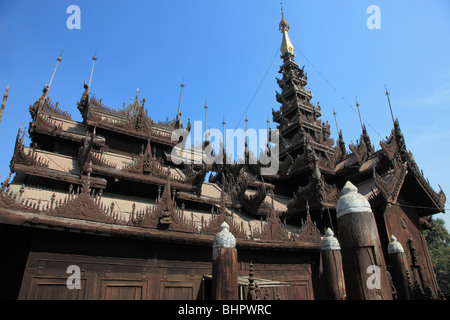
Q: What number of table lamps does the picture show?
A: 0